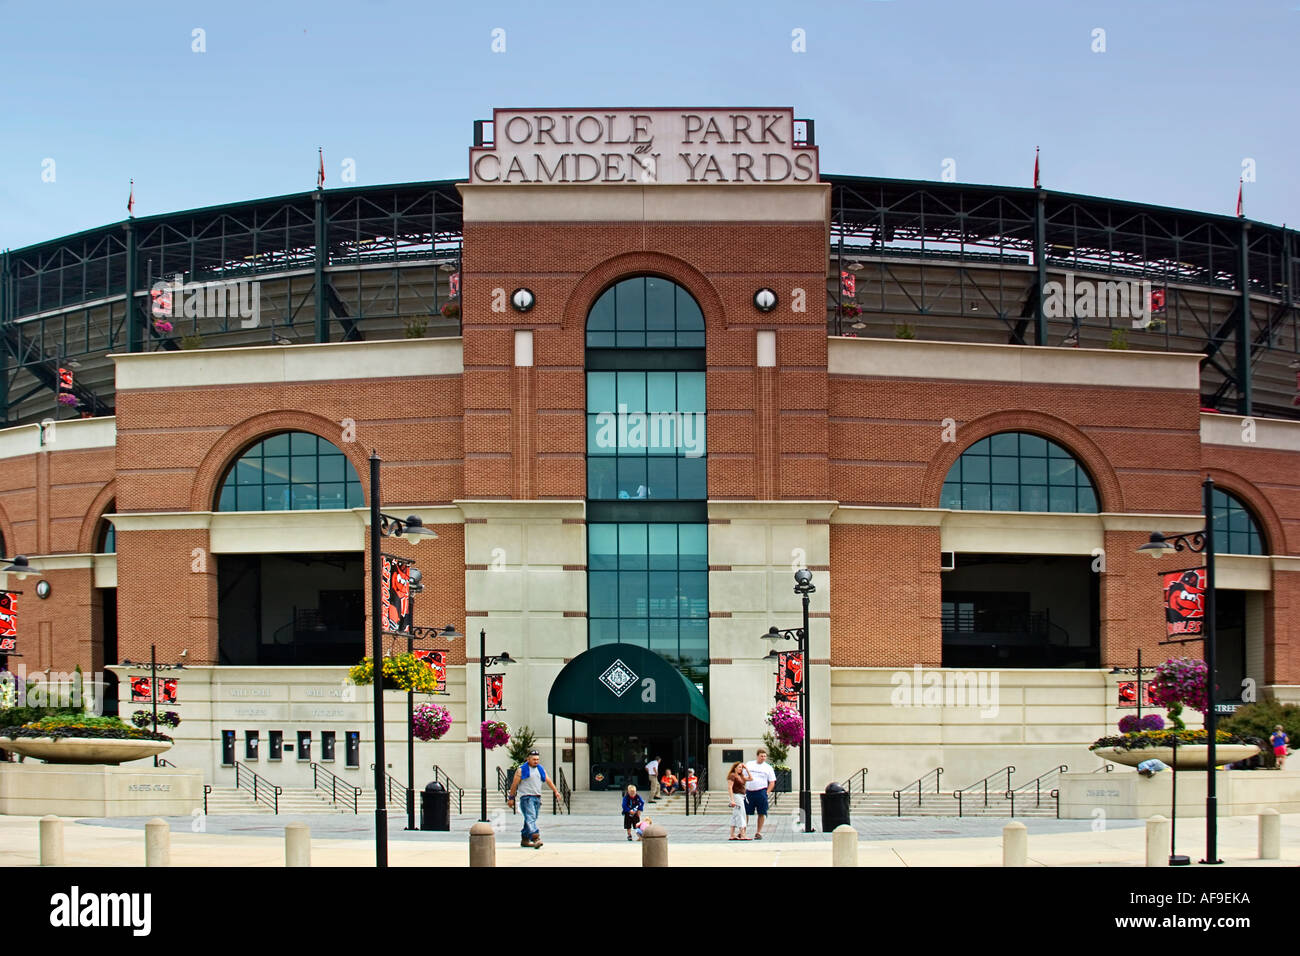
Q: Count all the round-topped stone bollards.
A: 9